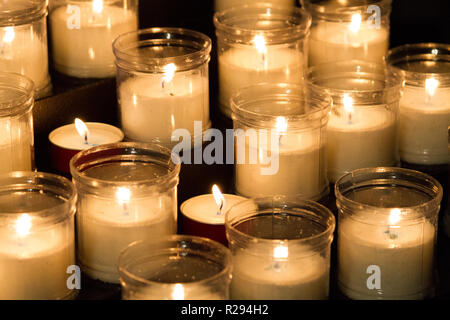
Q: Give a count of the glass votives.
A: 15